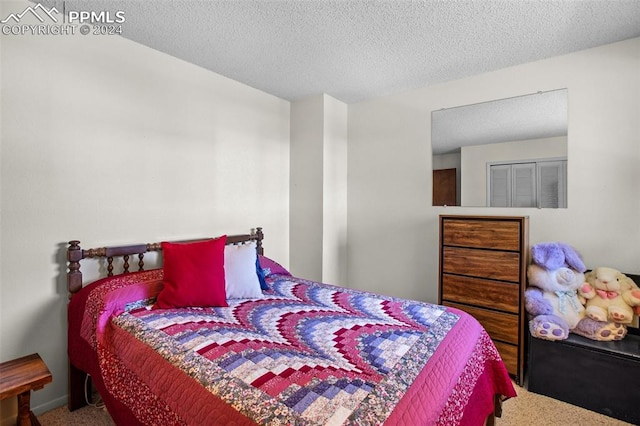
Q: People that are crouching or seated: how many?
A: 0